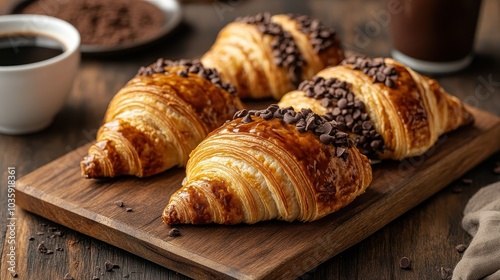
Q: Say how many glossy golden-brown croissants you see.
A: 4